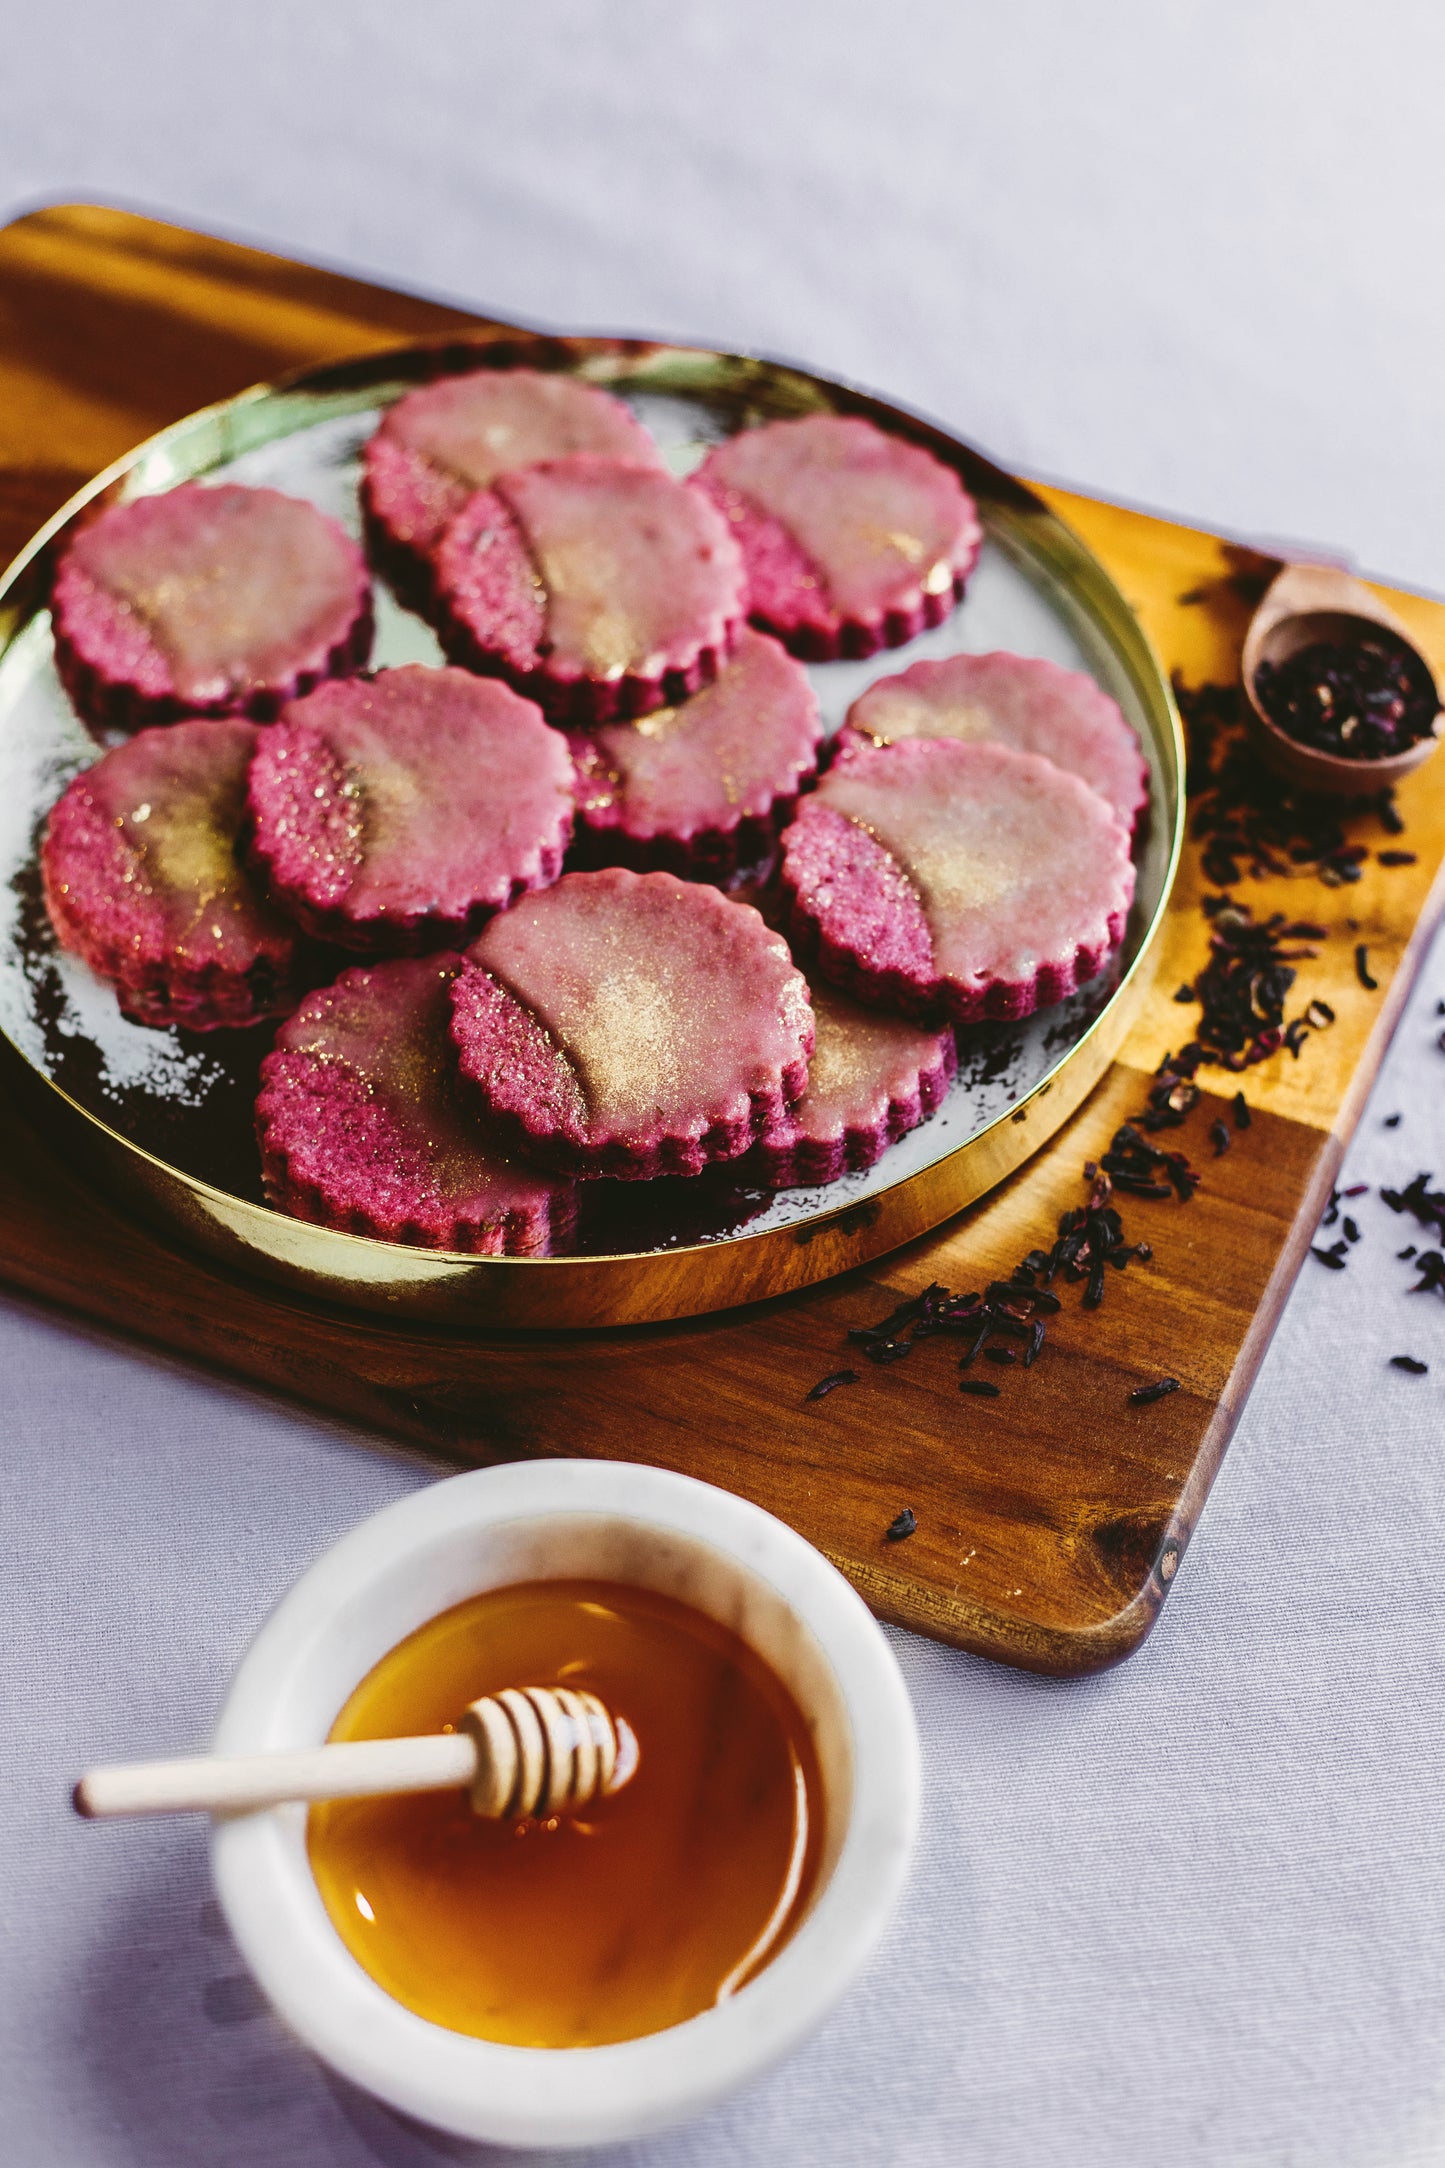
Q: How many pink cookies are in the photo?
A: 12